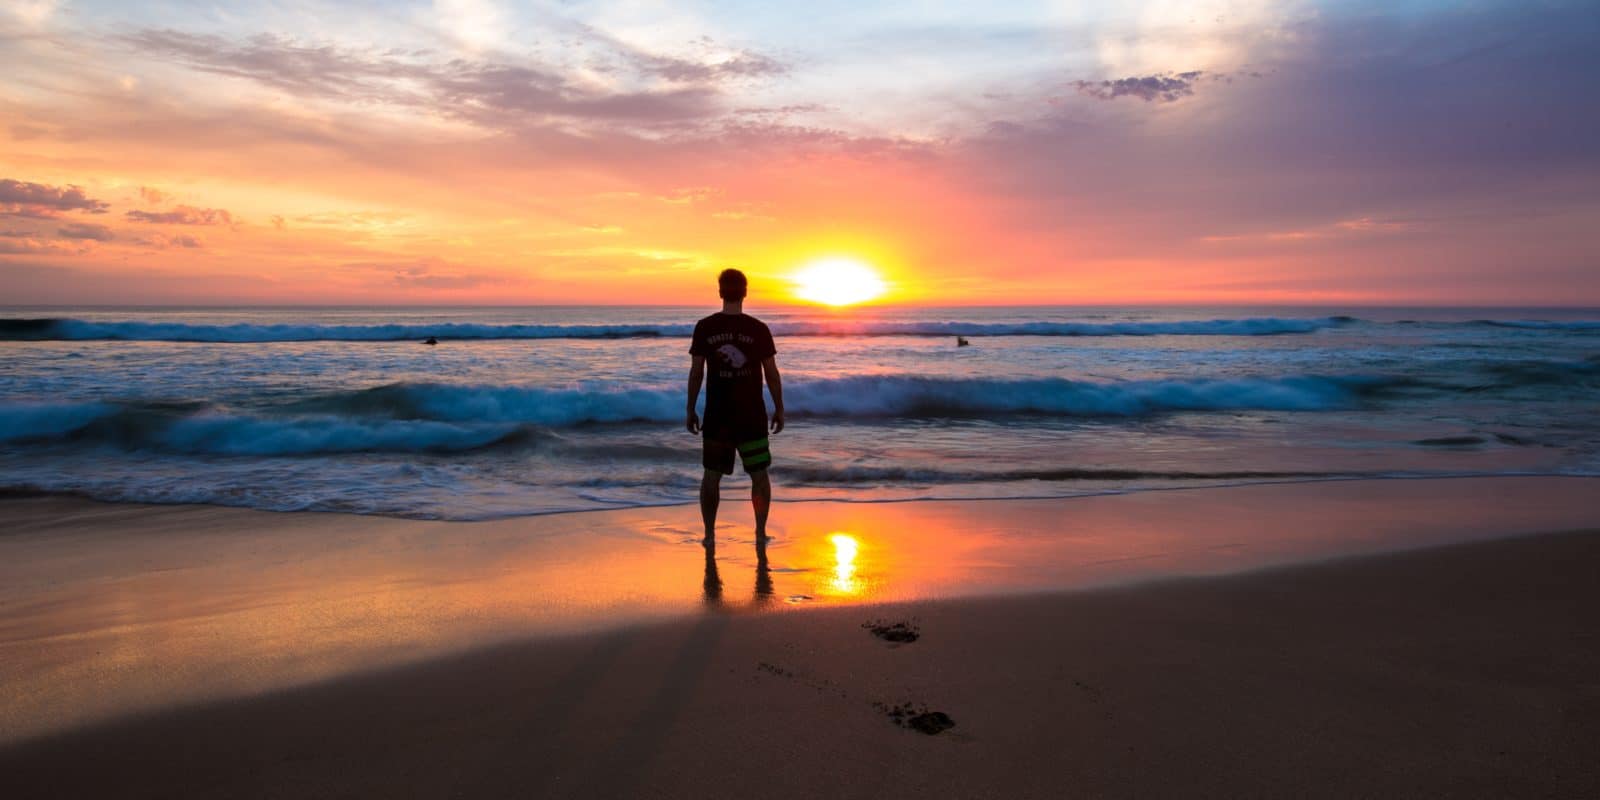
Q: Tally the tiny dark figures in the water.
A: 2